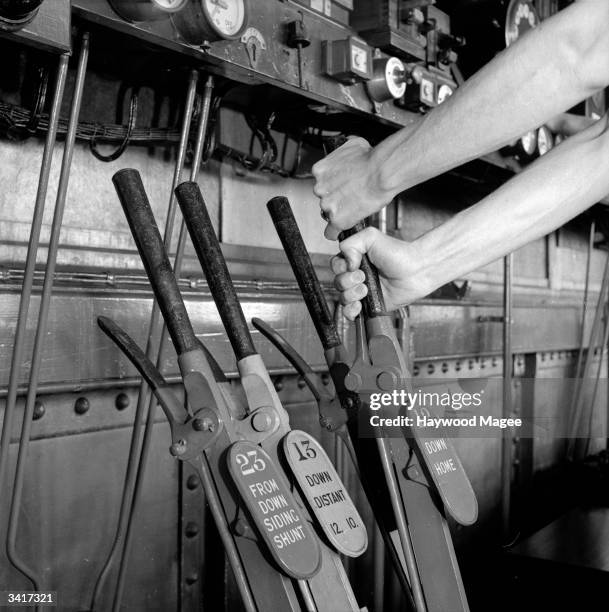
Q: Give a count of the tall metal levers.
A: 4